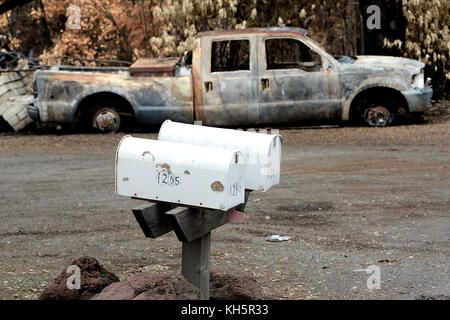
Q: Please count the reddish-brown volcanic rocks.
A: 3